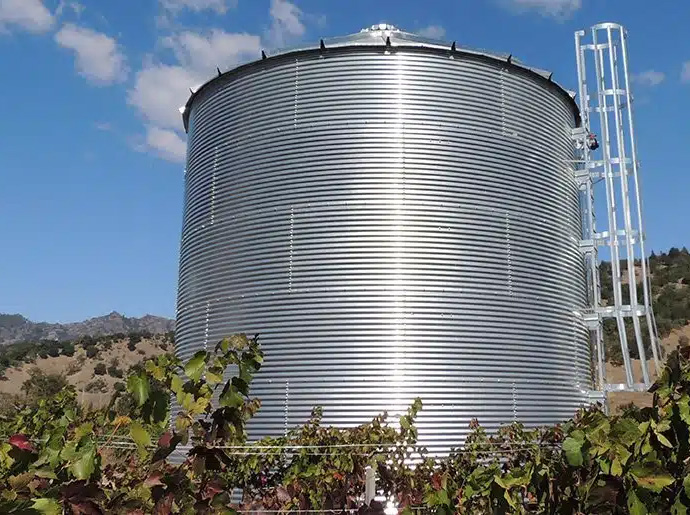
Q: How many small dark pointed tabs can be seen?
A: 9